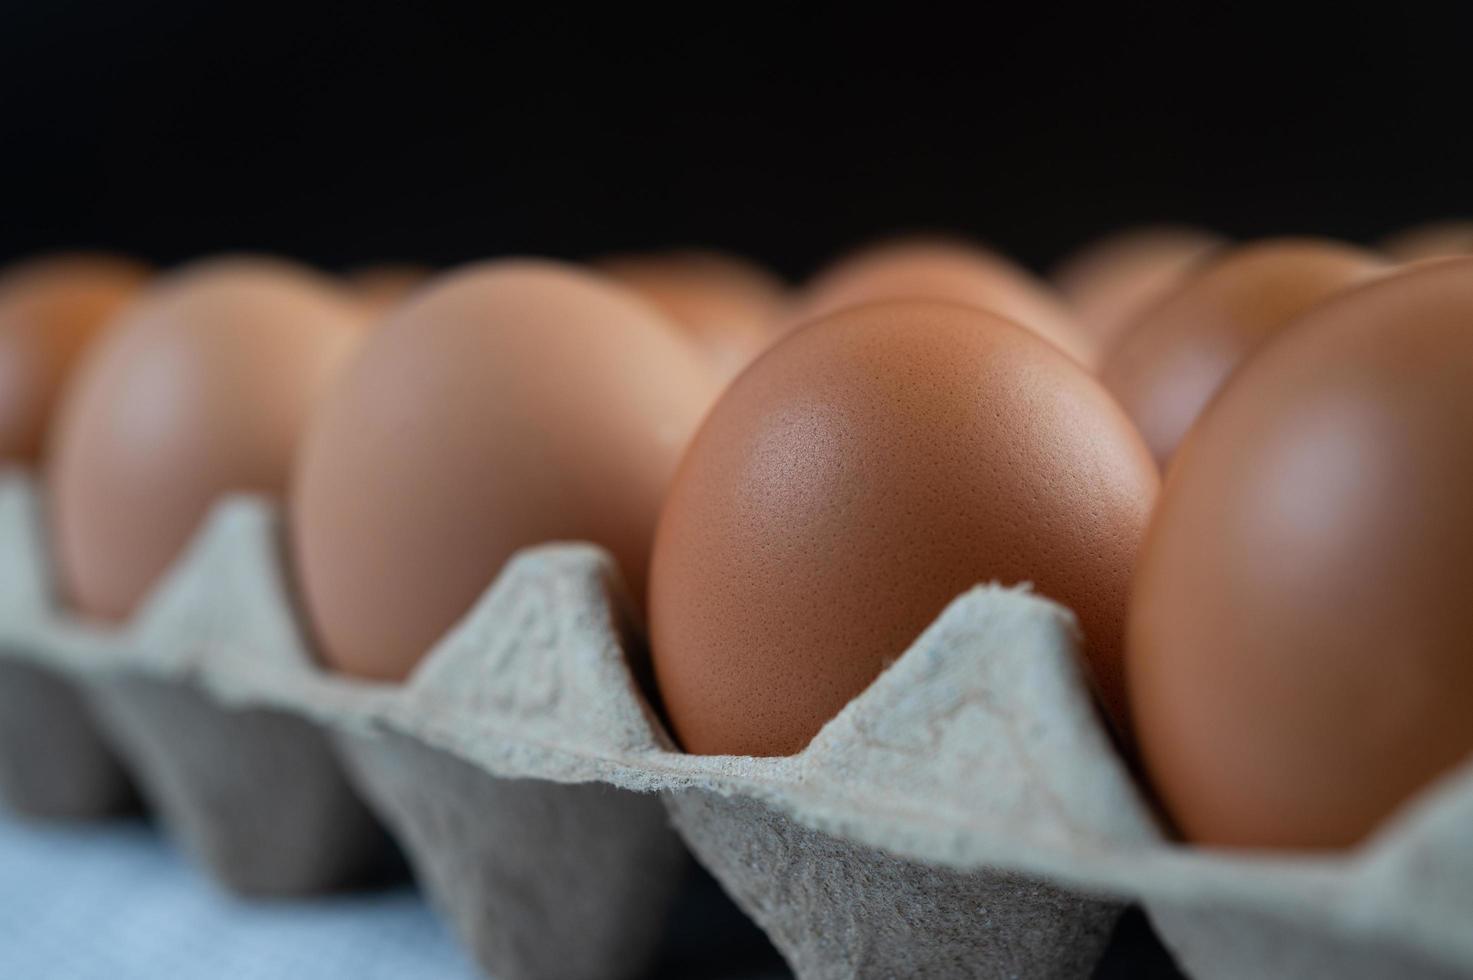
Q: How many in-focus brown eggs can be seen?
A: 1